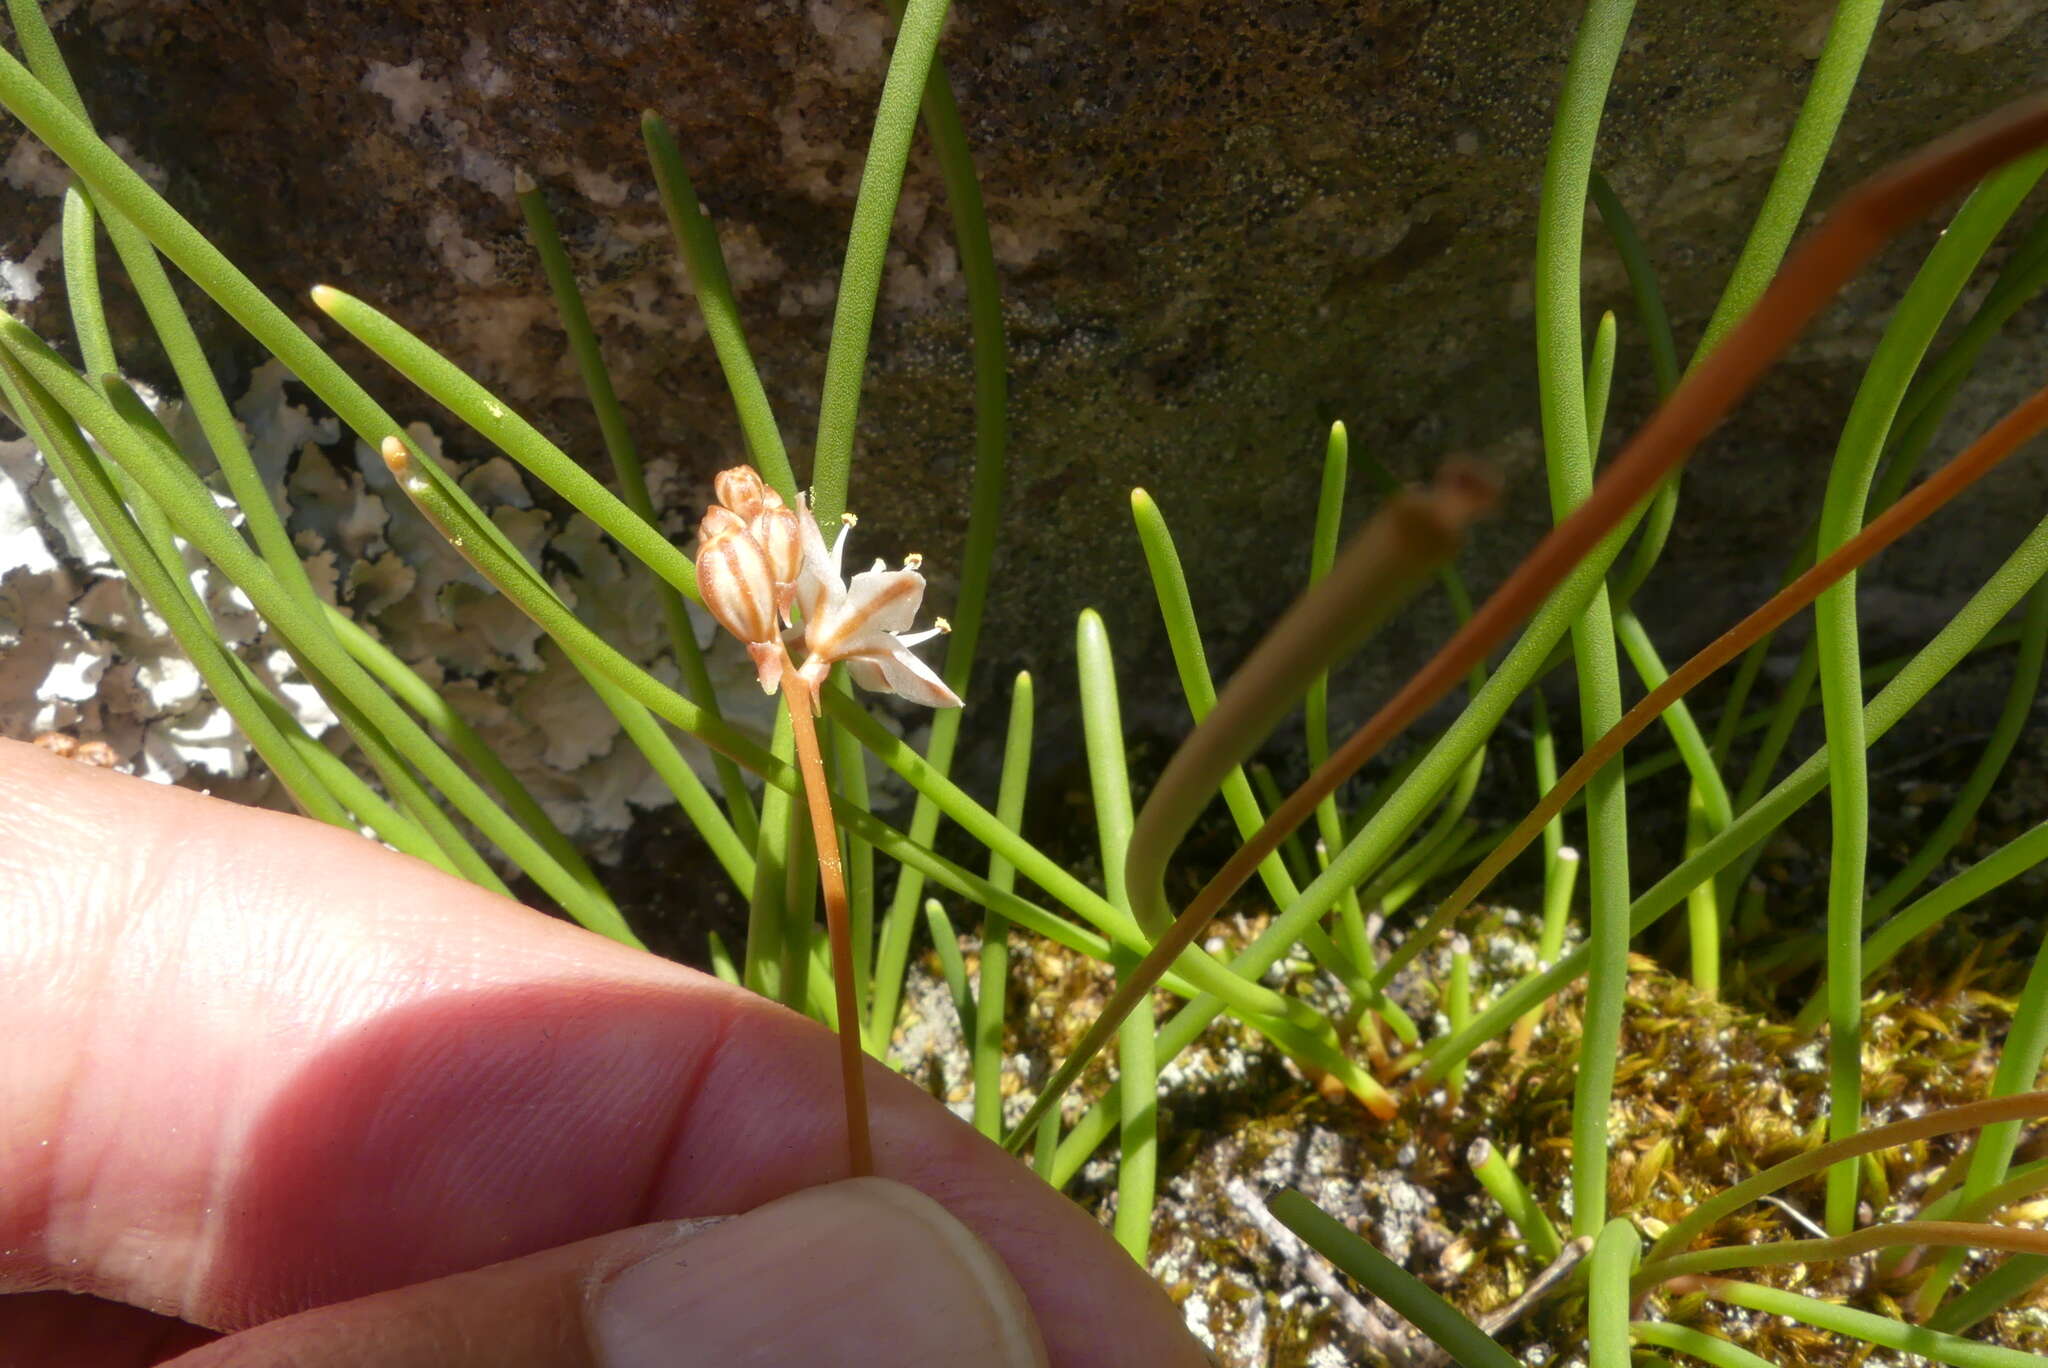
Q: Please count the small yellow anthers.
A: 3